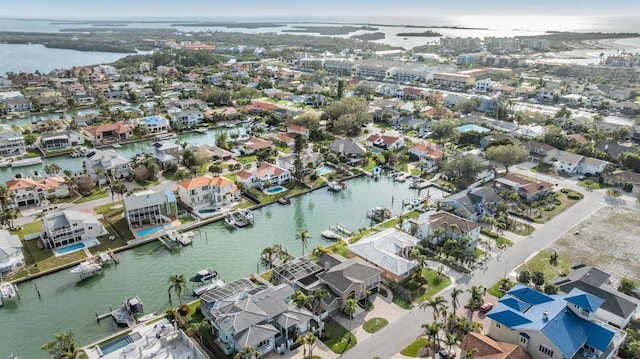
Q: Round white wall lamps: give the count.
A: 0